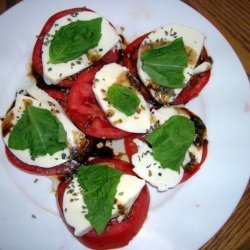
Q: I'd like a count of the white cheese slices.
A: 6